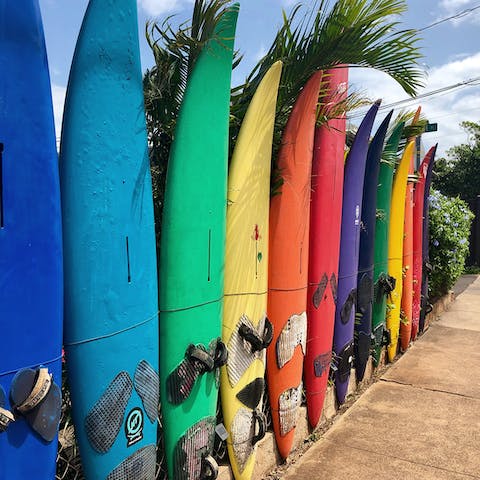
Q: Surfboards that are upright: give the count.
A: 13